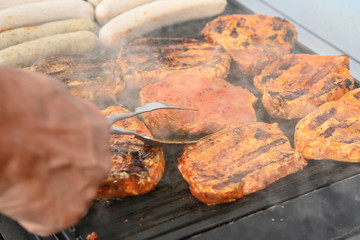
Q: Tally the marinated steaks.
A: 8